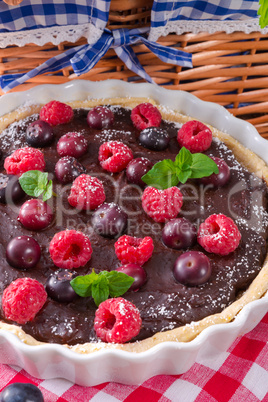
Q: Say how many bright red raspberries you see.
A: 12